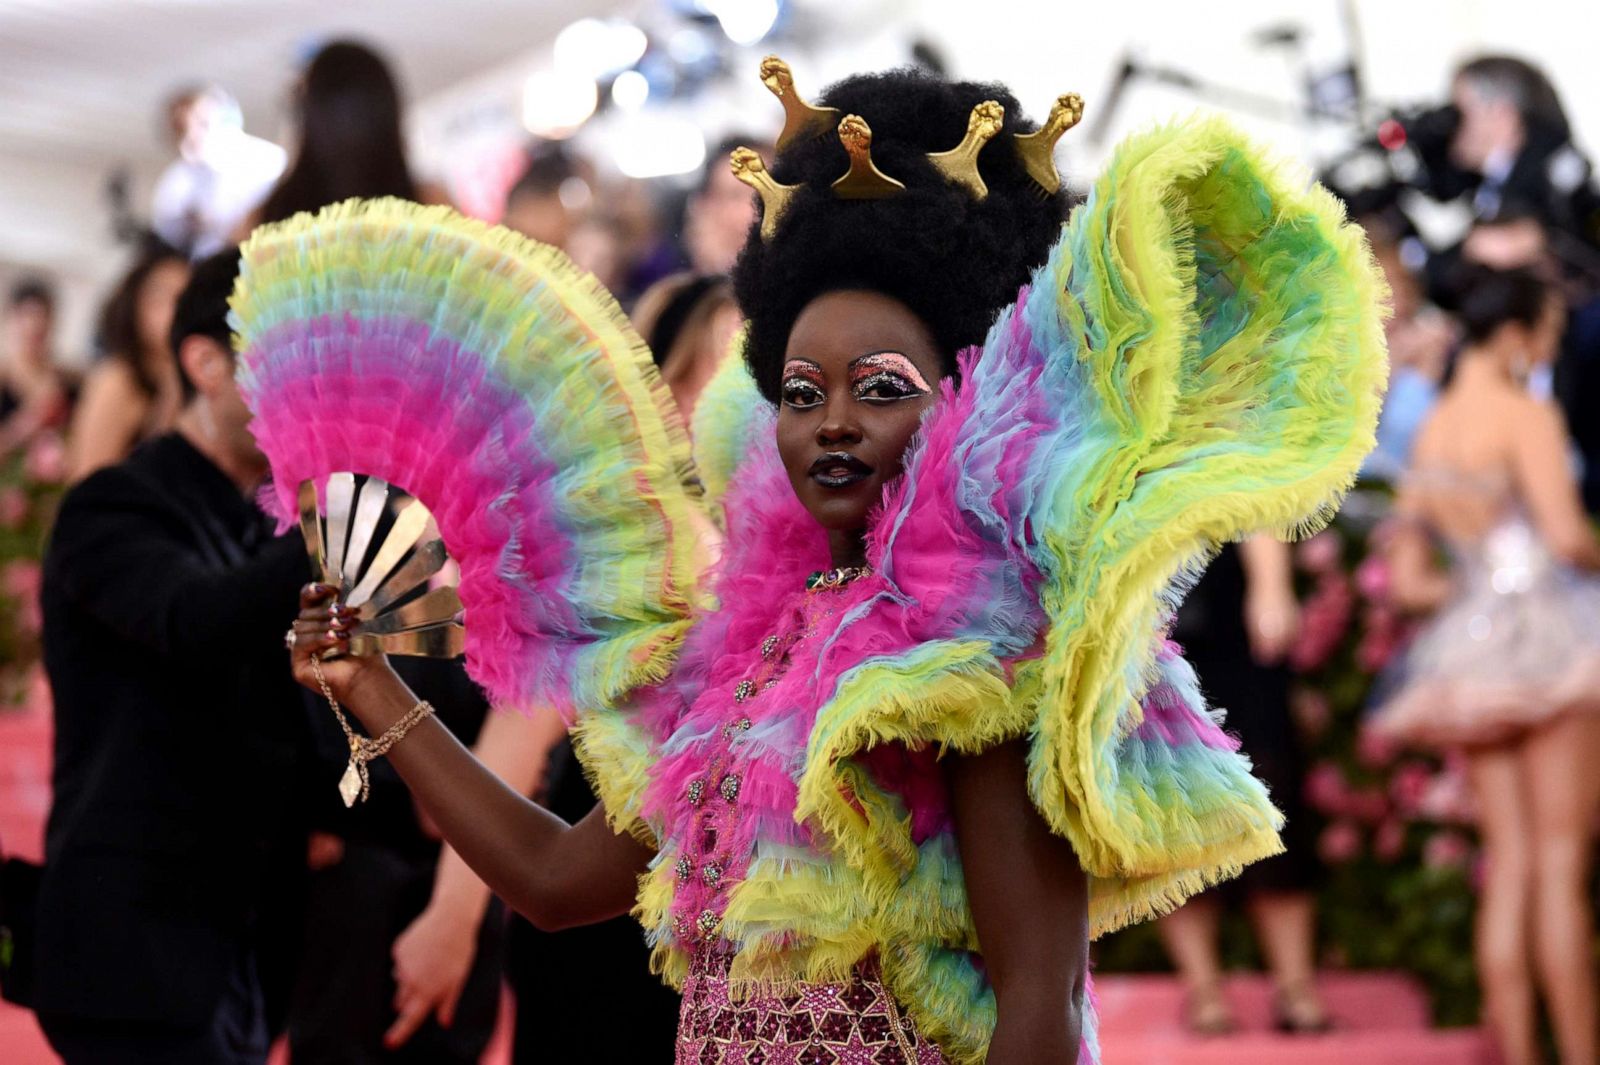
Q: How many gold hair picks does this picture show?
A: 5